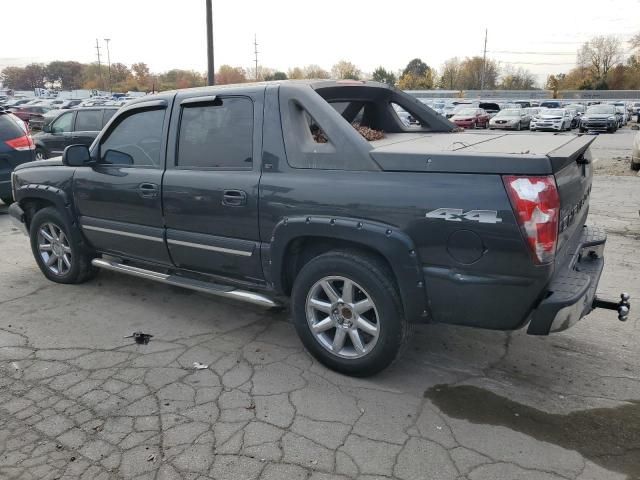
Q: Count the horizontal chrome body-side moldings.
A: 2